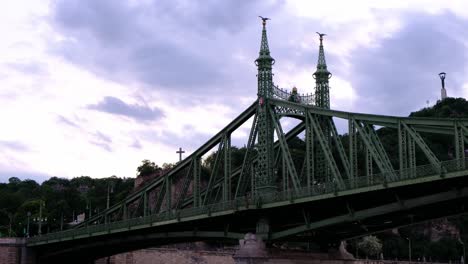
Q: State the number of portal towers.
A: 2